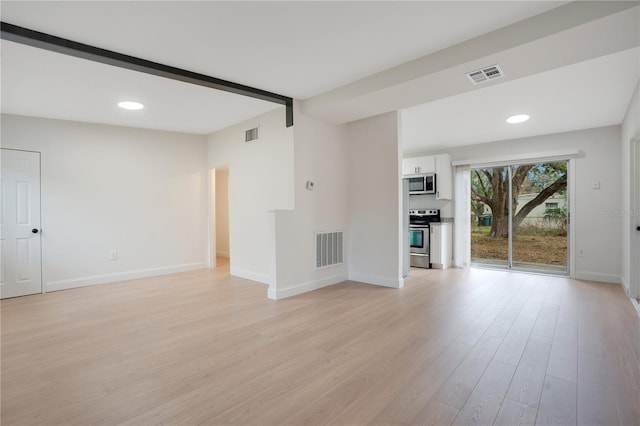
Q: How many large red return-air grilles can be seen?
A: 0